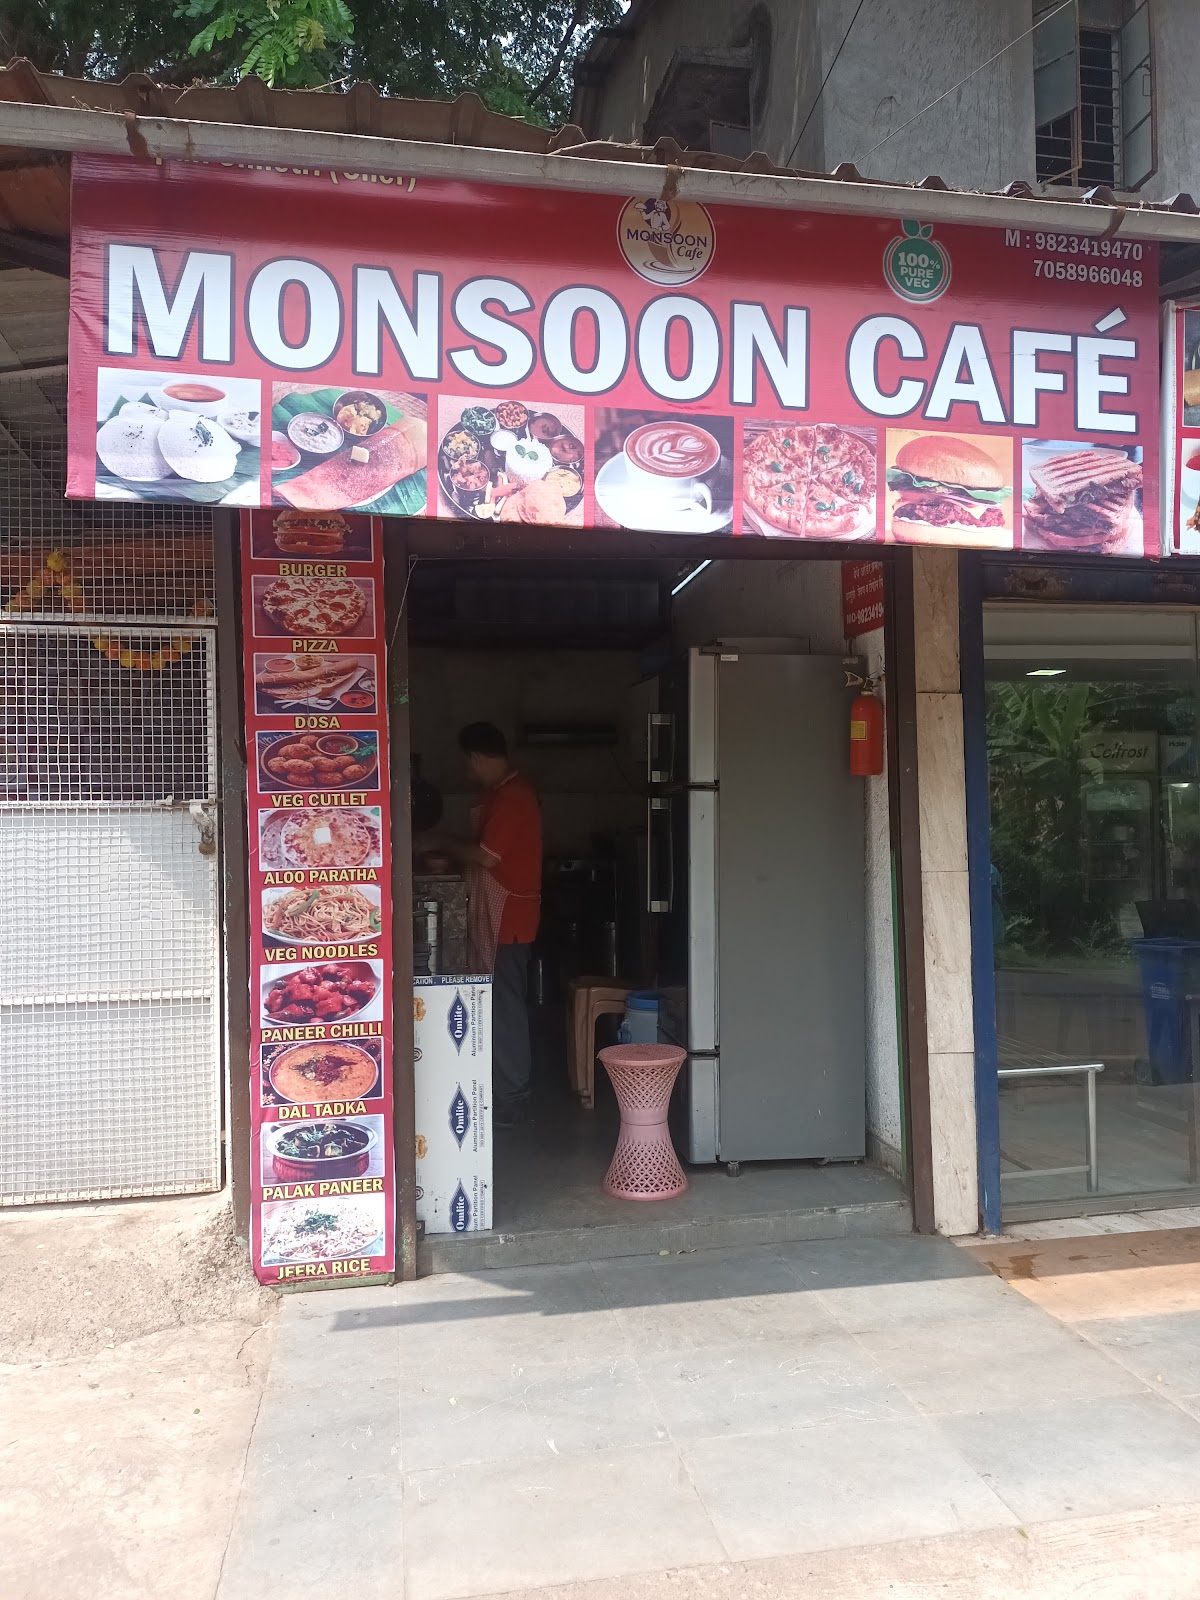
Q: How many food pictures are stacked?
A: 10